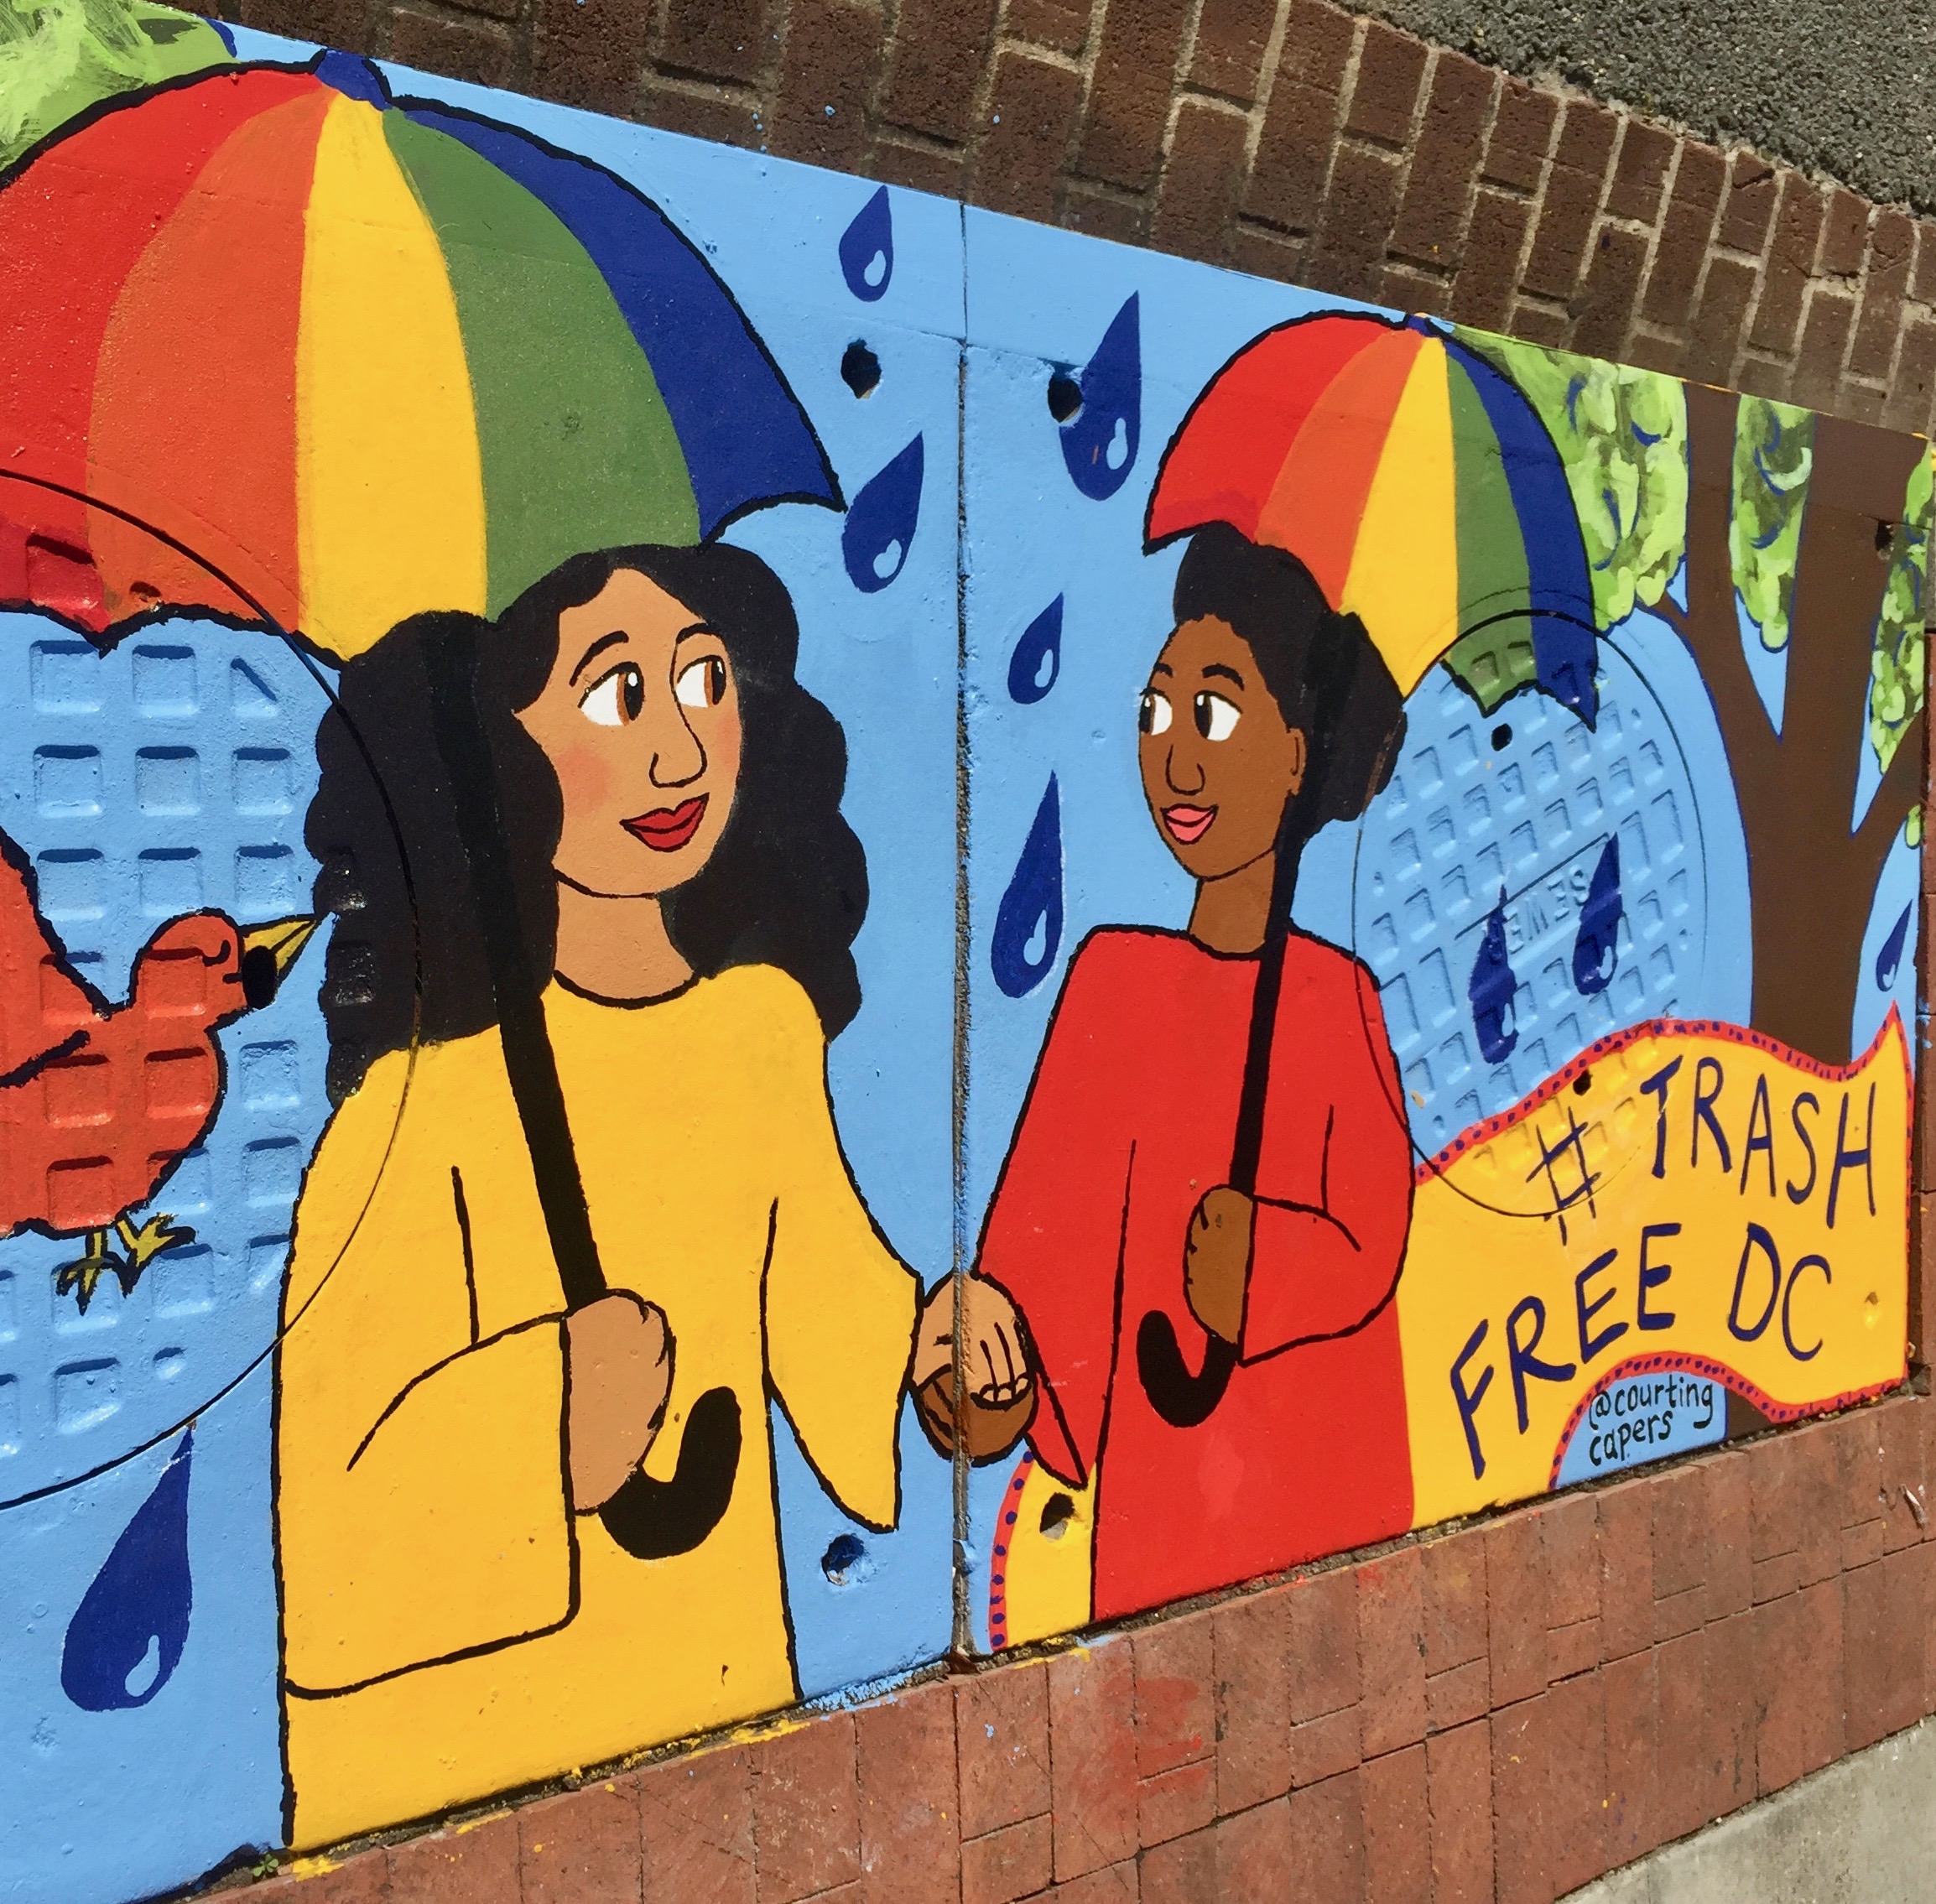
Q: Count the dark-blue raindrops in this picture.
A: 9